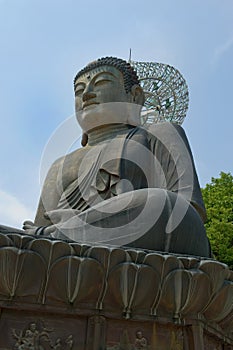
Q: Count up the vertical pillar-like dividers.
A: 2